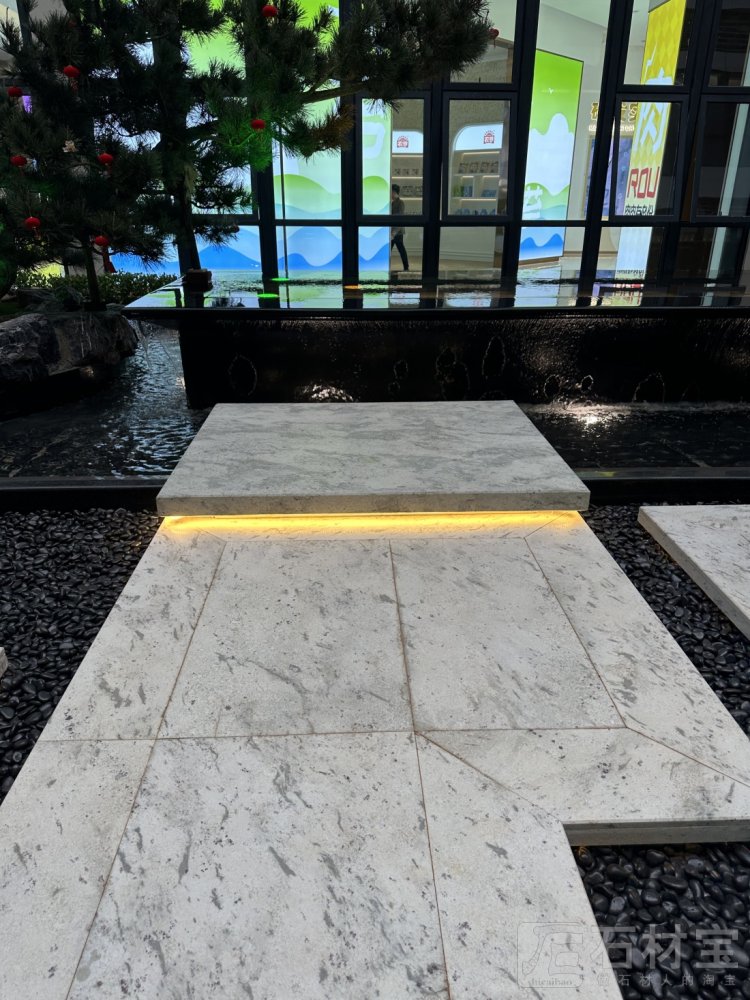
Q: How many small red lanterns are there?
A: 9